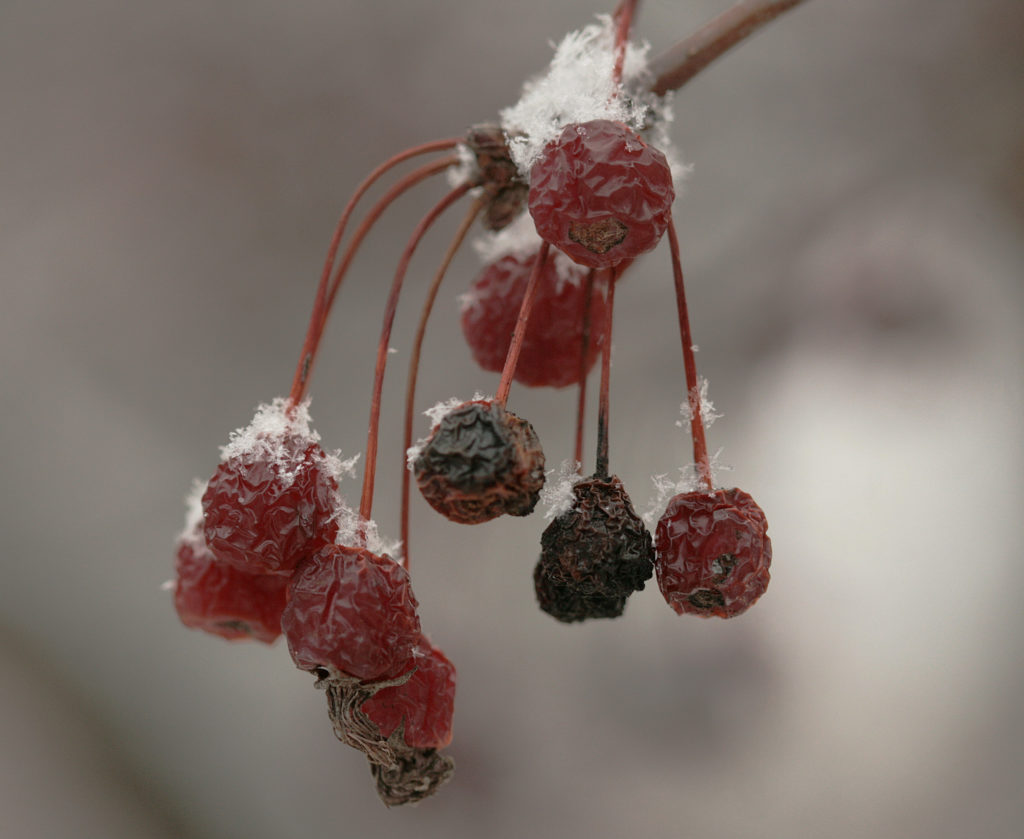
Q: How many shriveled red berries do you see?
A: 7